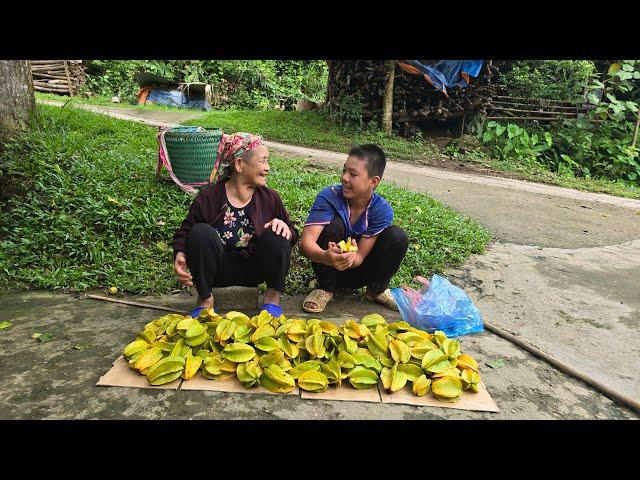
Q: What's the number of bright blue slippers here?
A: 2